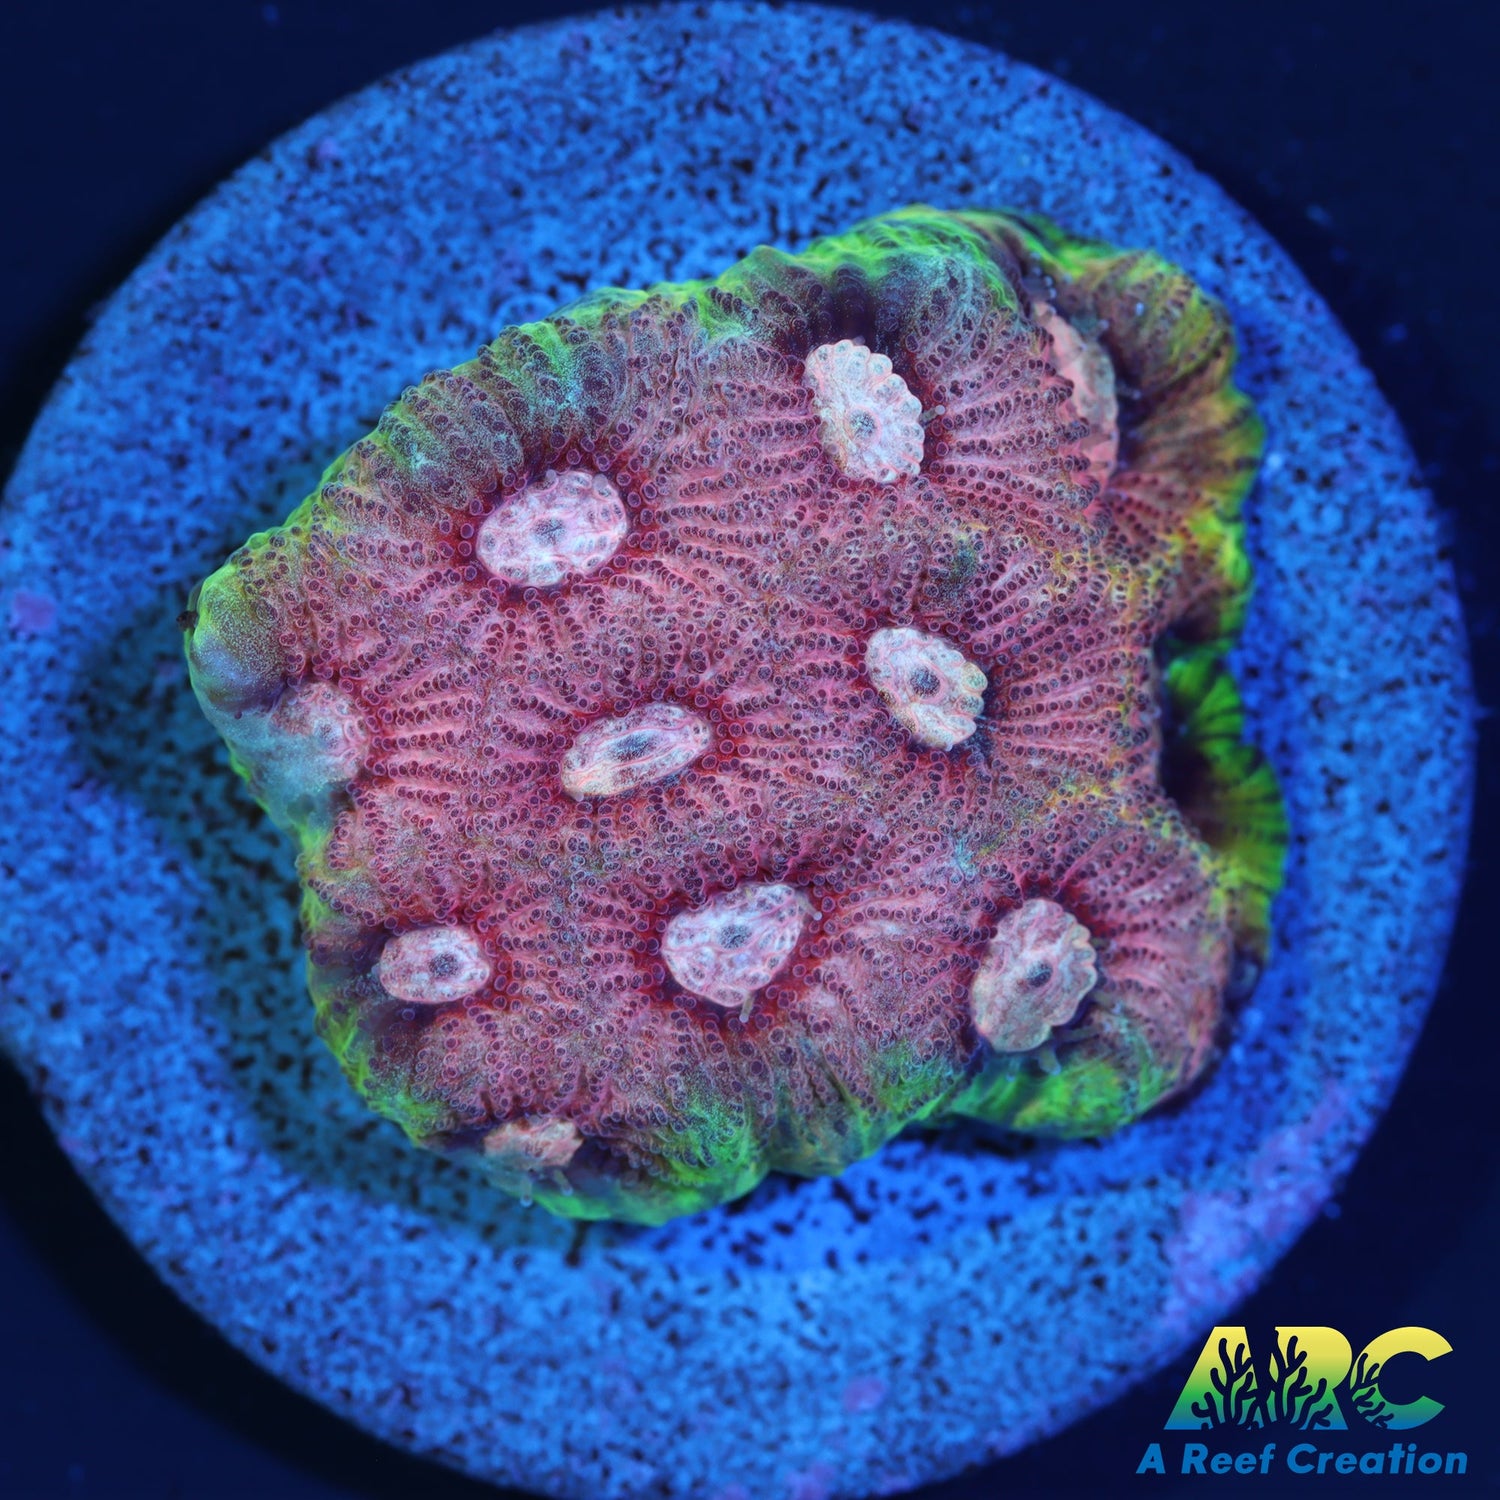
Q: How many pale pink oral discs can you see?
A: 10